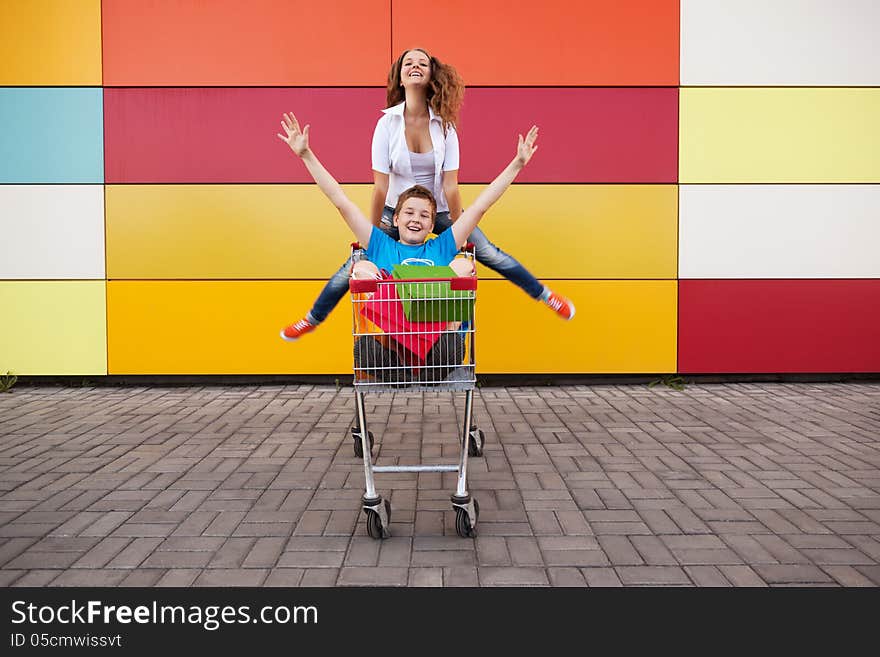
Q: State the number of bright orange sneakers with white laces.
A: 2